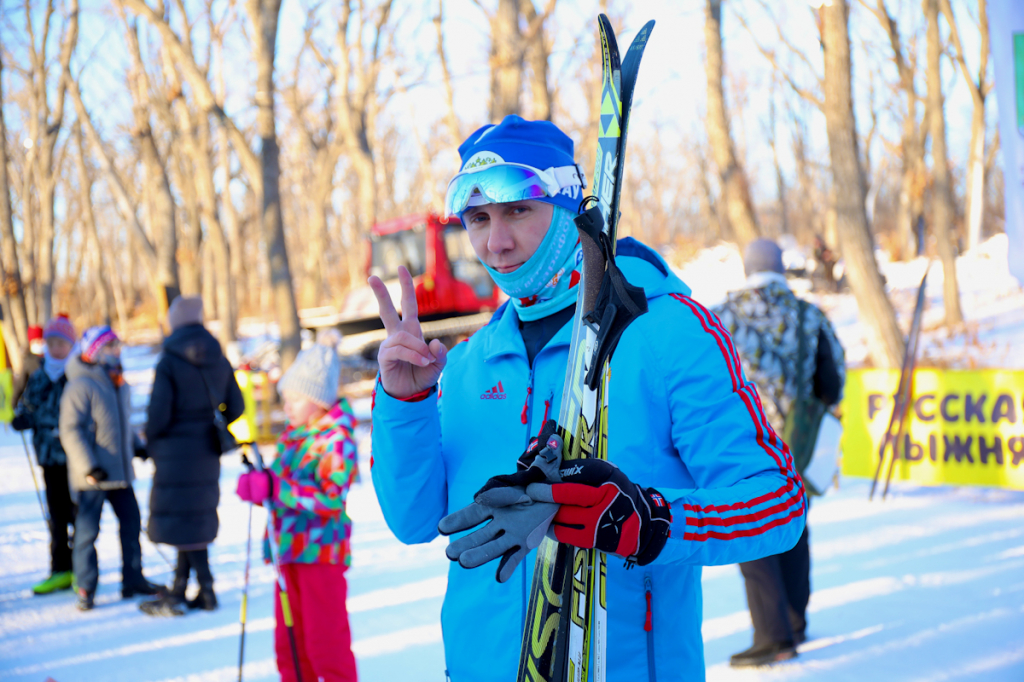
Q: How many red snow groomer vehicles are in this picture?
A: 1